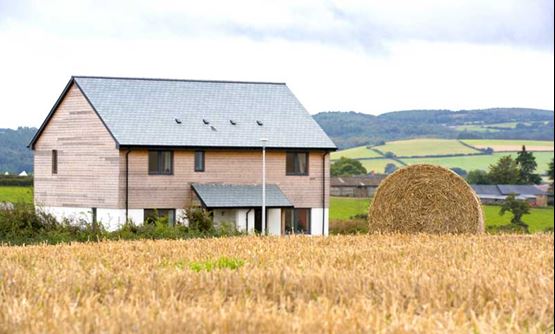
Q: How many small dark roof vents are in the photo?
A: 4